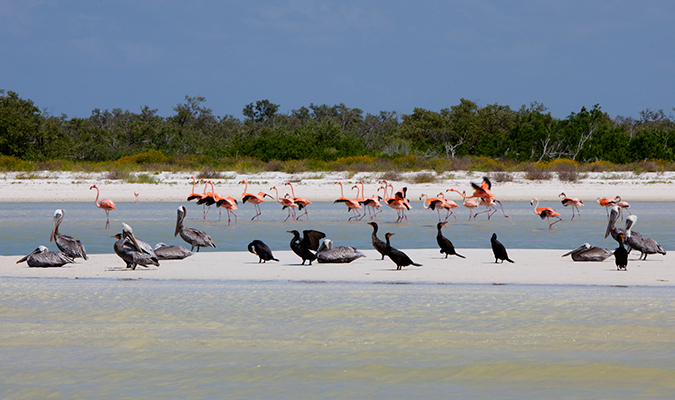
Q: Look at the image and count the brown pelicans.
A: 9